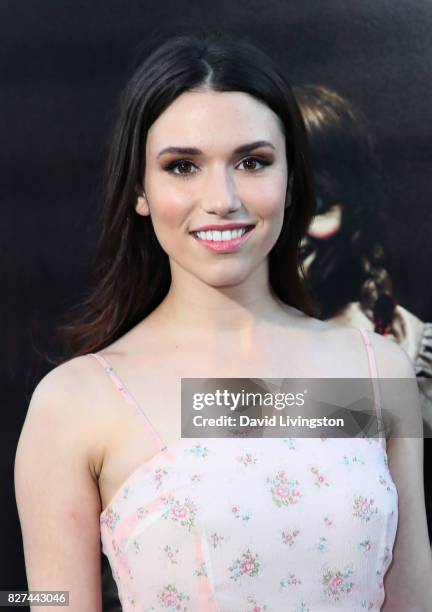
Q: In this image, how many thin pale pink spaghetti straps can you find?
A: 2